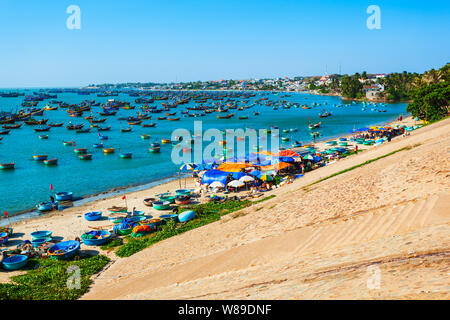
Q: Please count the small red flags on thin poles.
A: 3